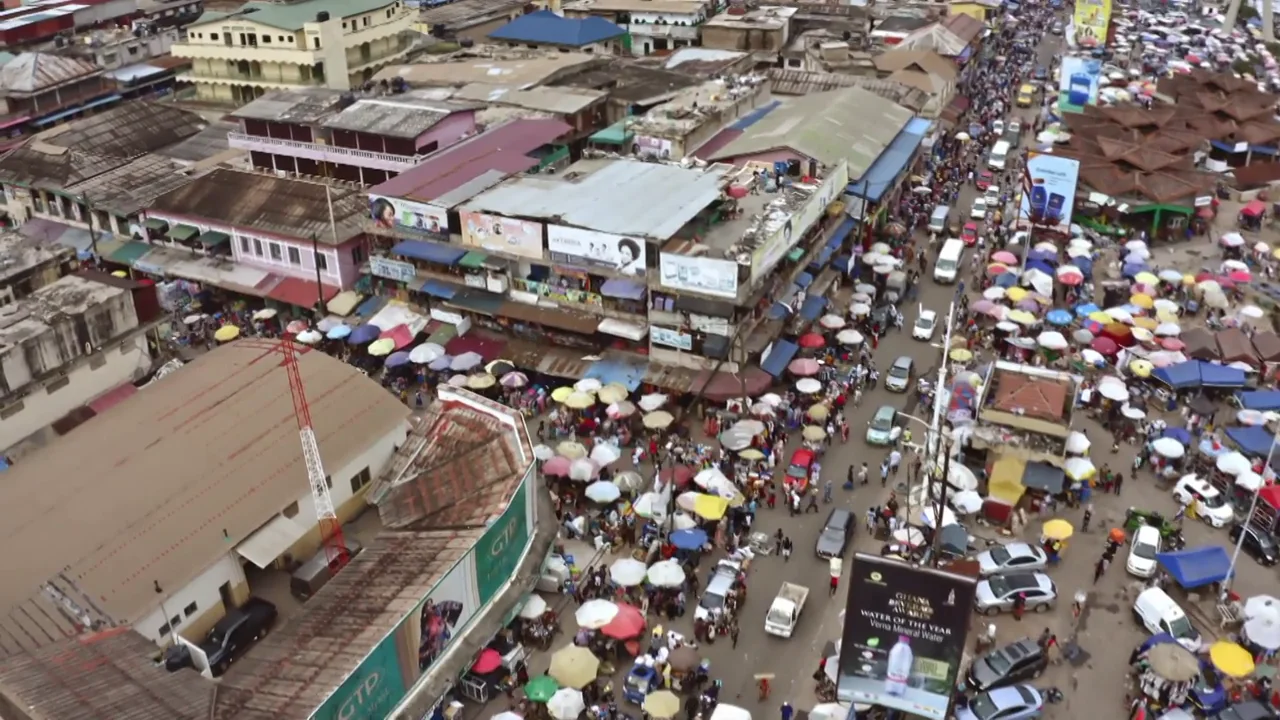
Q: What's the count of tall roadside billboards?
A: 4